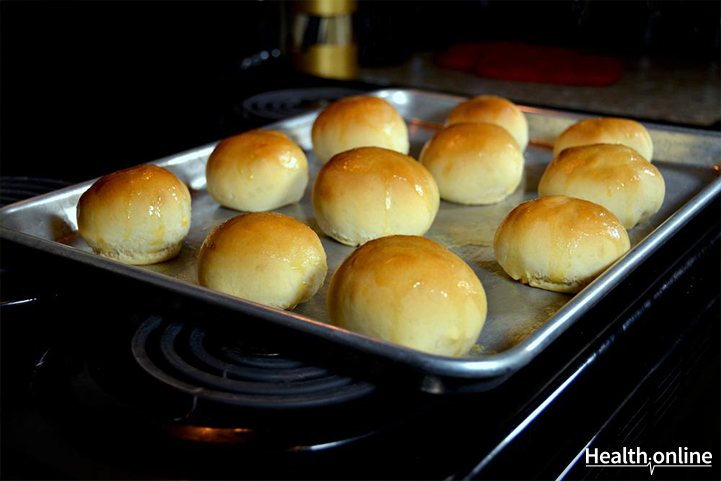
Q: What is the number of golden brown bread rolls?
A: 11